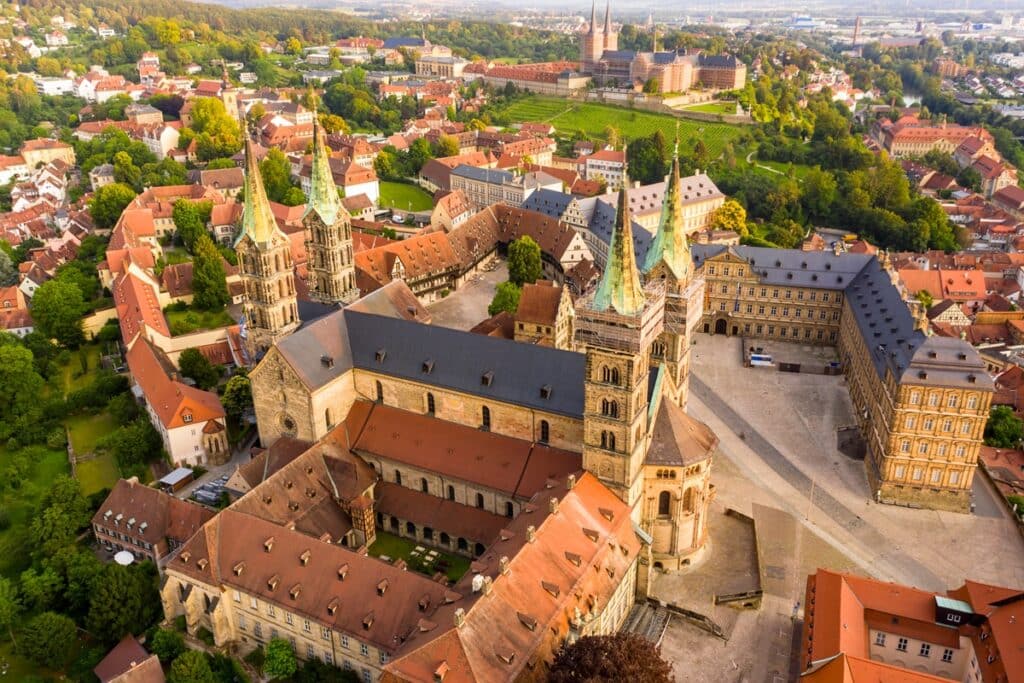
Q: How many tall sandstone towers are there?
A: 4